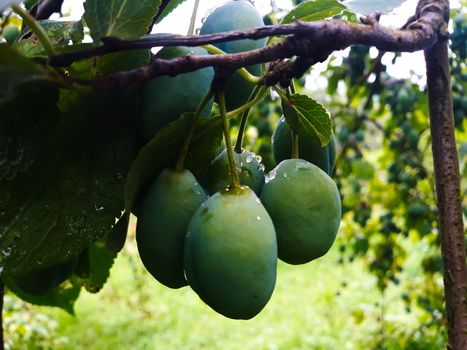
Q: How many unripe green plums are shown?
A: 7